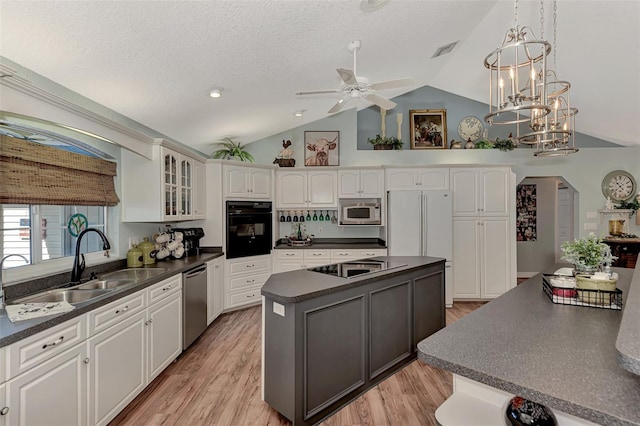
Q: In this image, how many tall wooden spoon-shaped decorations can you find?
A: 2